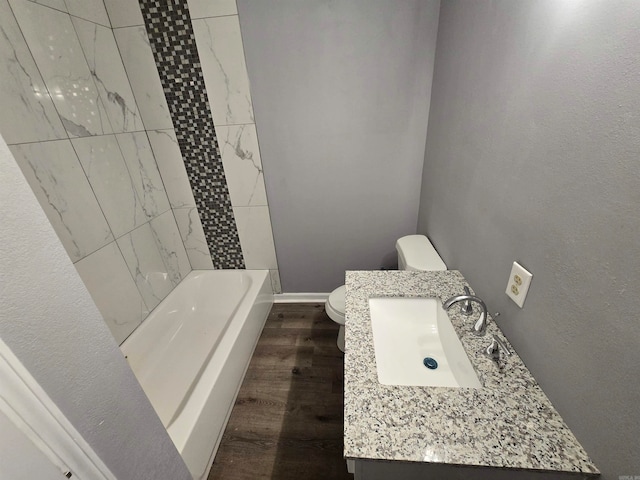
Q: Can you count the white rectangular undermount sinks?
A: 1